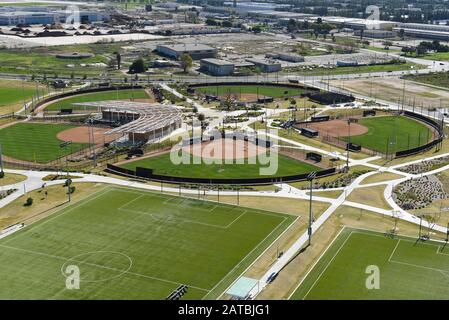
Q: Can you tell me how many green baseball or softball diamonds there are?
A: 5